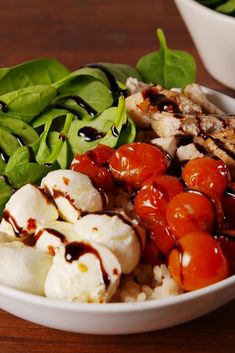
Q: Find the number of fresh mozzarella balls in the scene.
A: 6